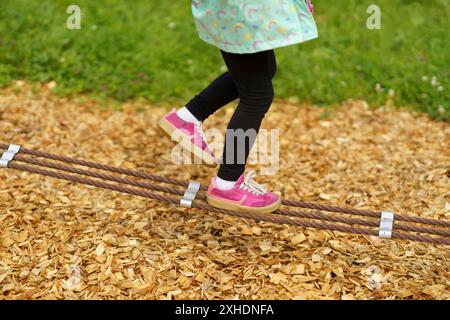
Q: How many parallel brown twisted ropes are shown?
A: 3